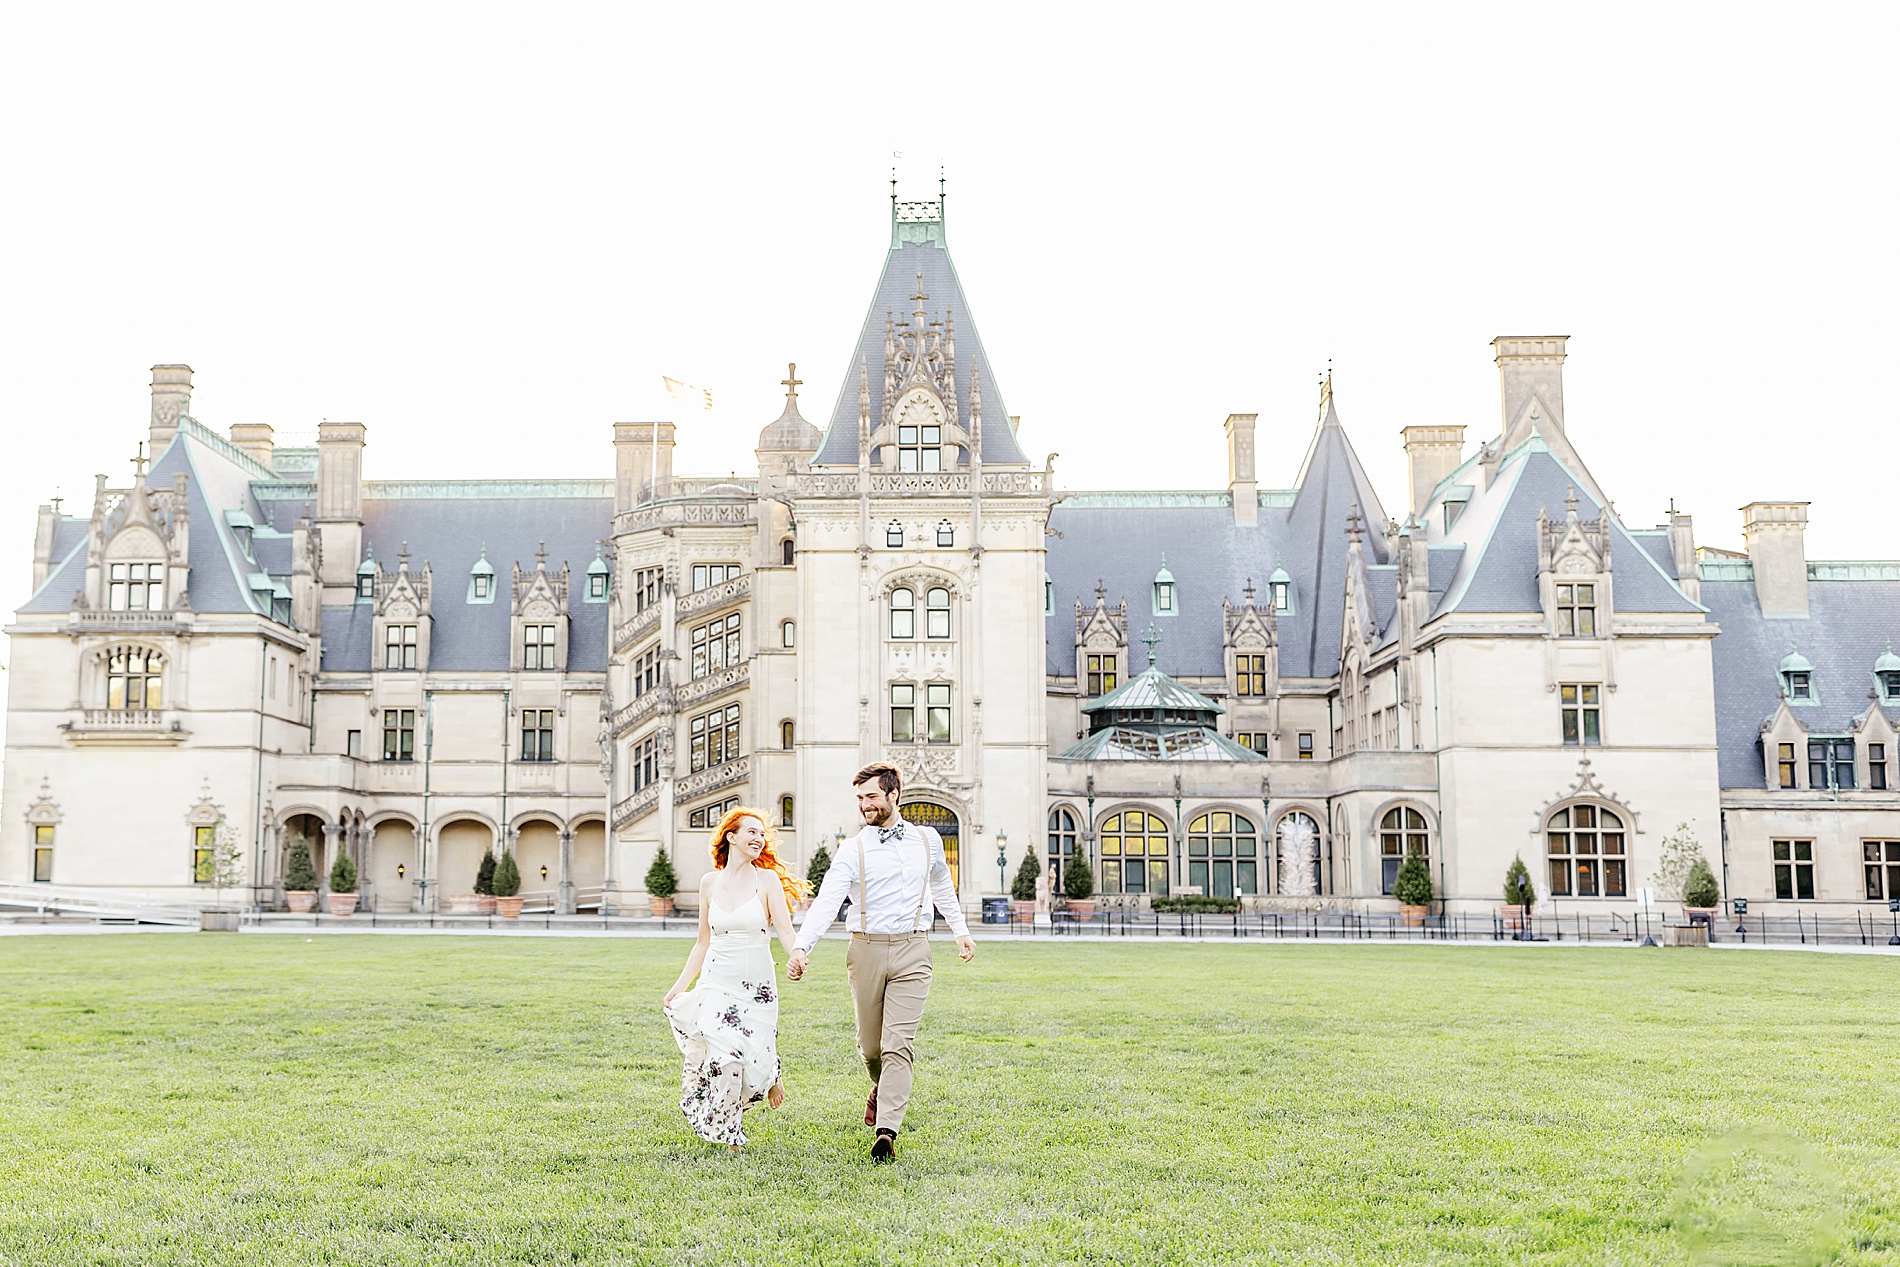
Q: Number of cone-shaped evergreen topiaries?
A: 11